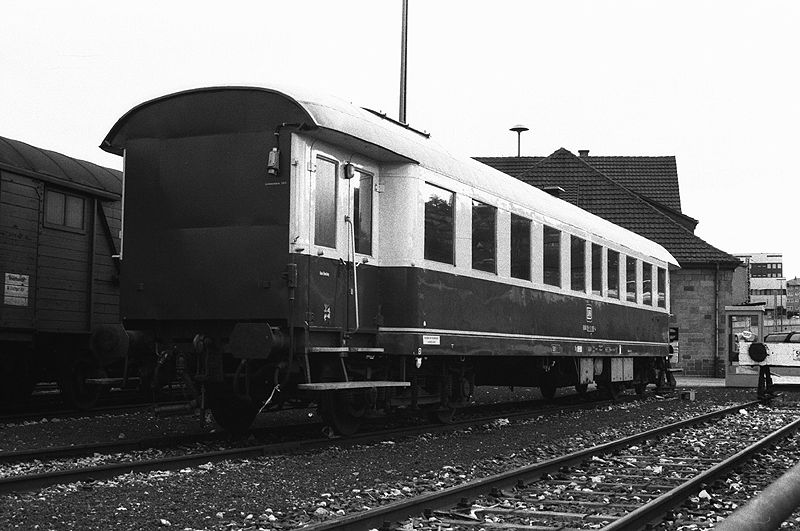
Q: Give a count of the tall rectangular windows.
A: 12